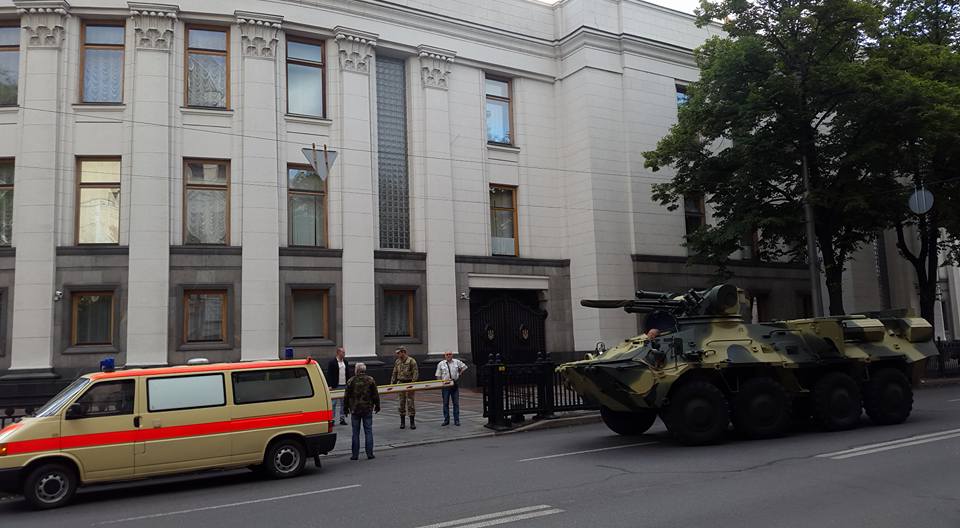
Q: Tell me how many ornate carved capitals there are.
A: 5